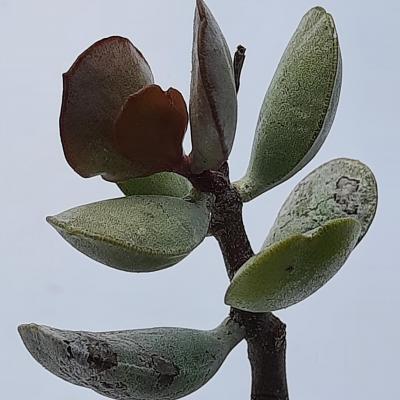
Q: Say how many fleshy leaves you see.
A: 9